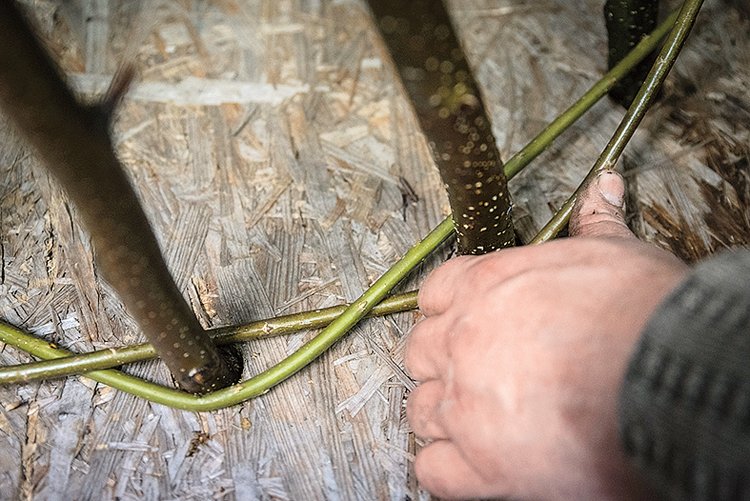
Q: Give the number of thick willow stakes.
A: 3